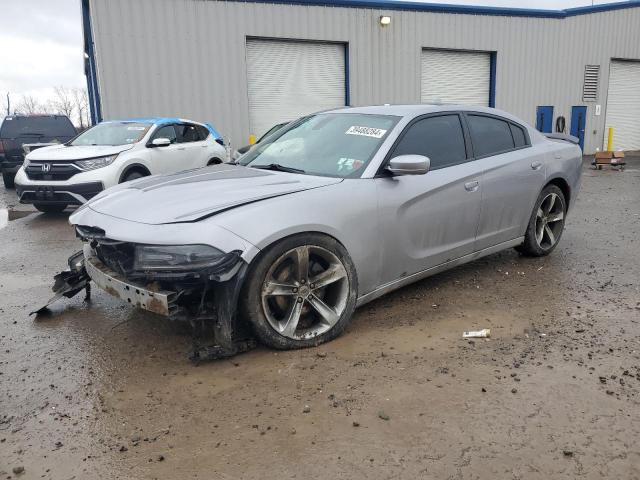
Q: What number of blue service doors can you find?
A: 2